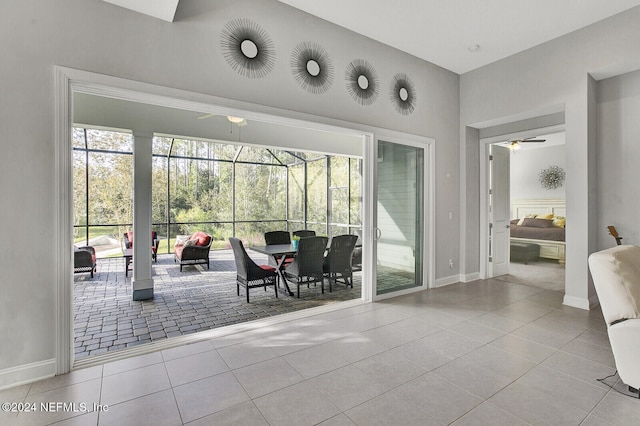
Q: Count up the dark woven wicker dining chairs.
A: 5